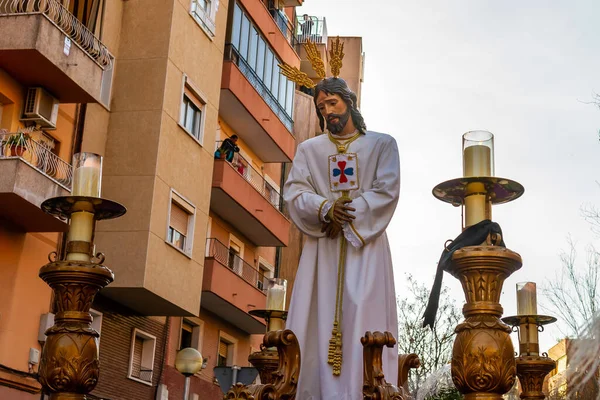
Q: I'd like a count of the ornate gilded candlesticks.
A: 4